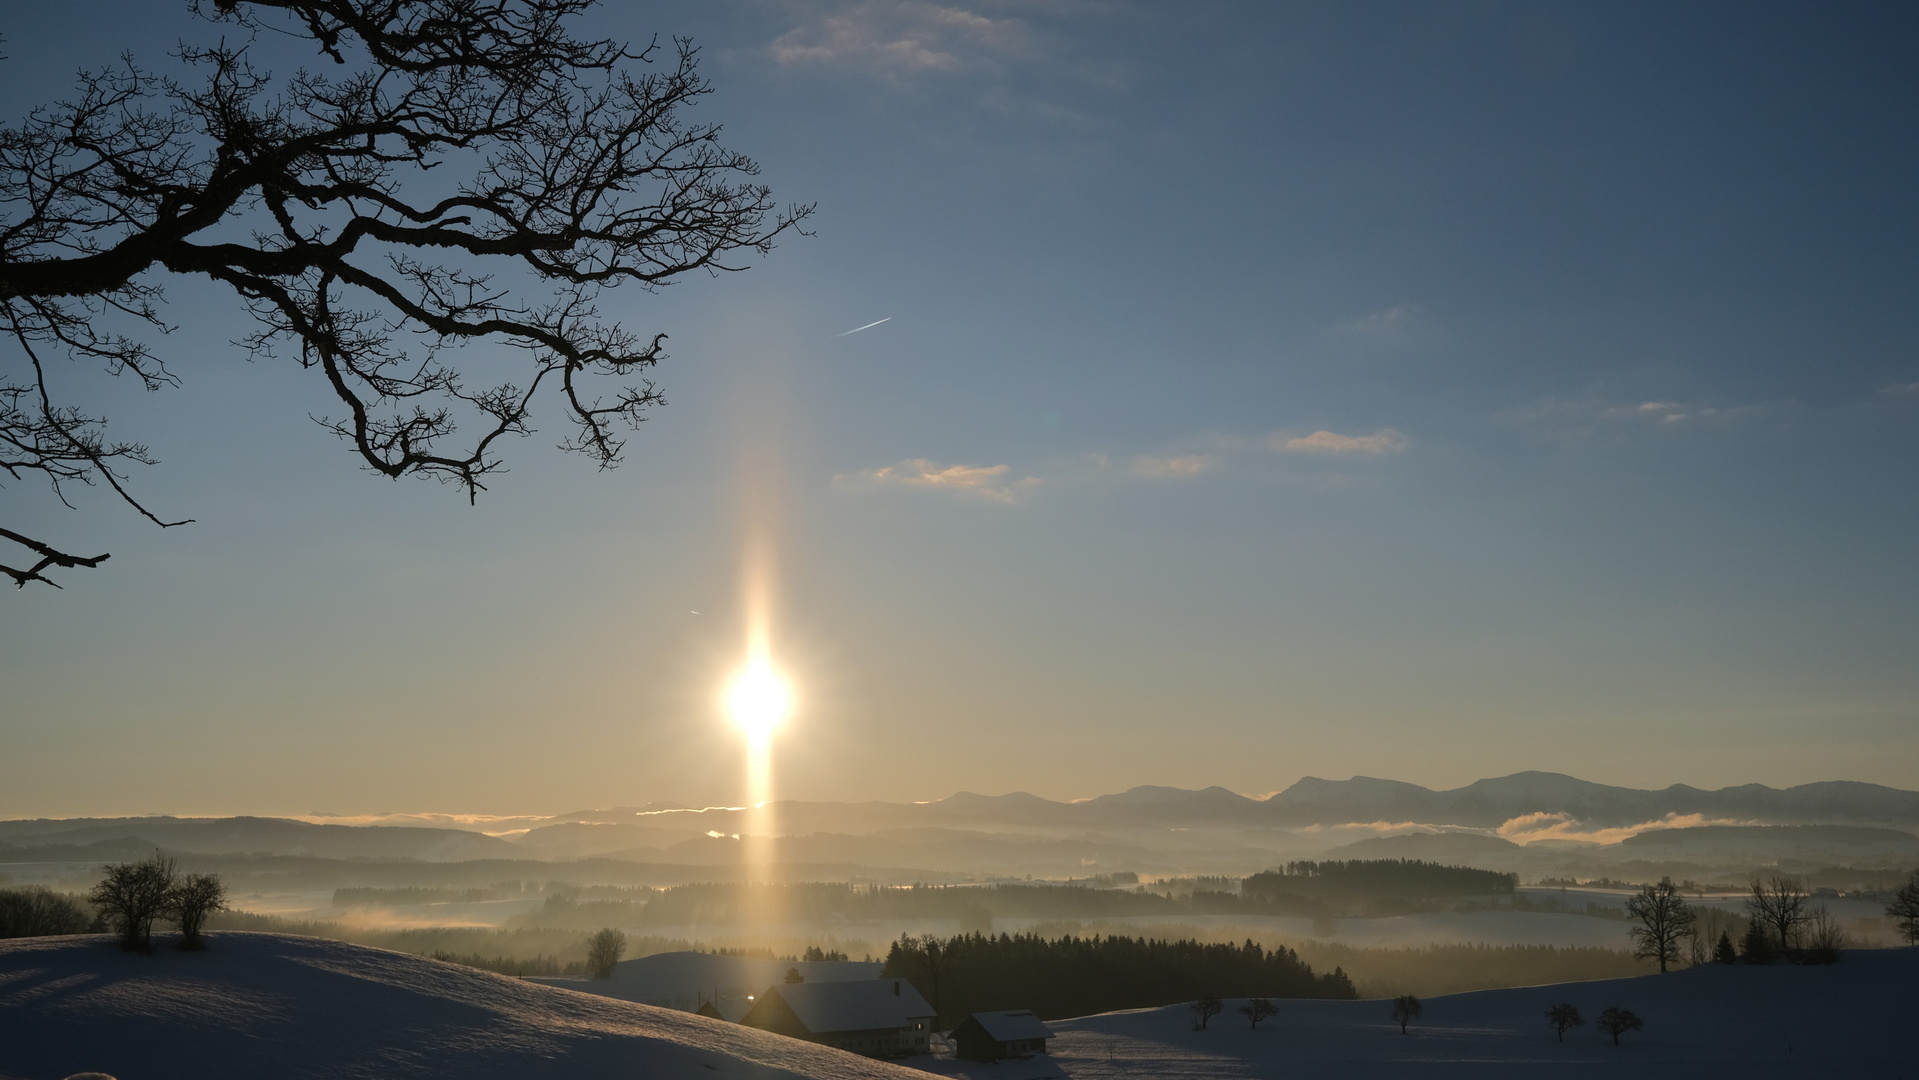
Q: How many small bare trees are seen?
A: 5